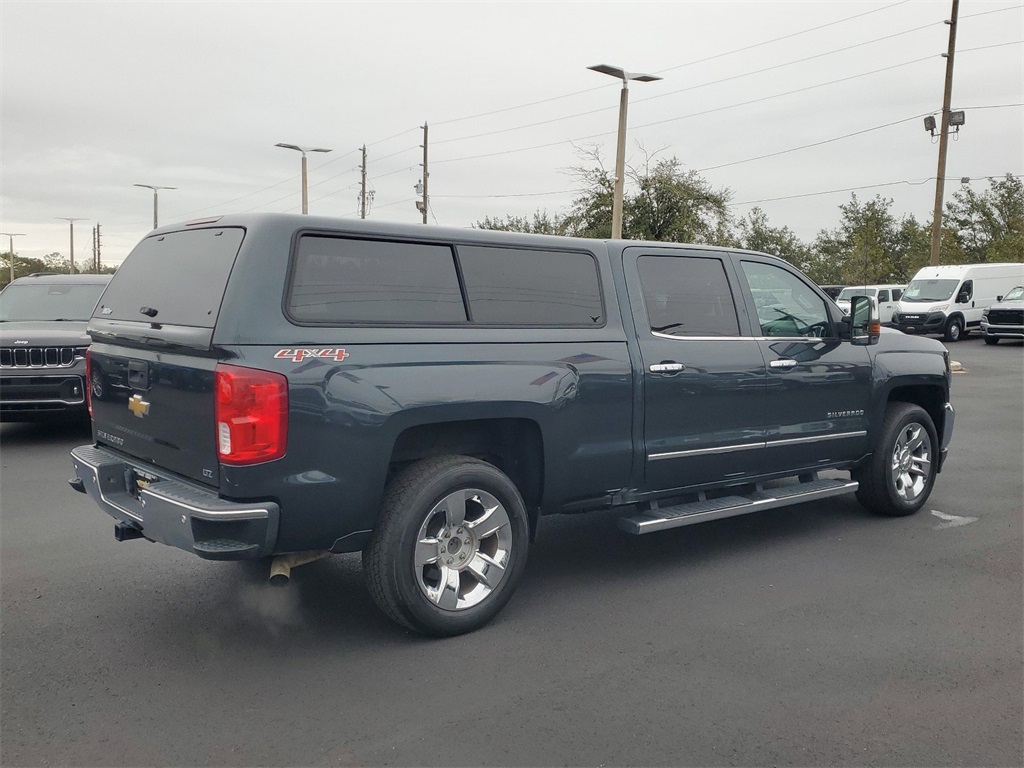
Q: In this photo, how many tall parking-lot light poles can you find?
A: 5